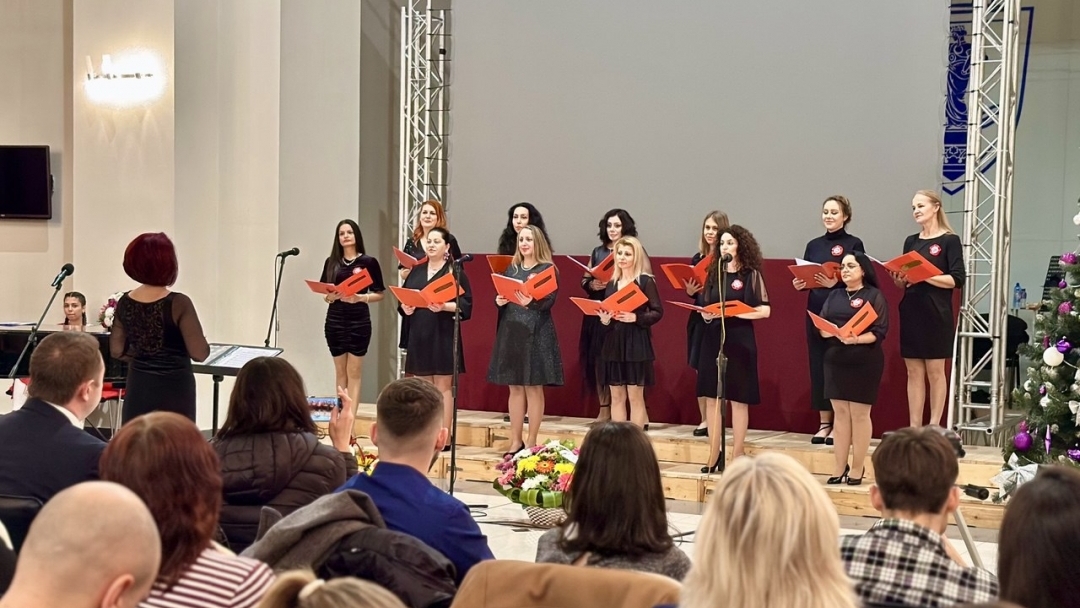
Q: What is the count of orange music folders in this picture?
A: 12